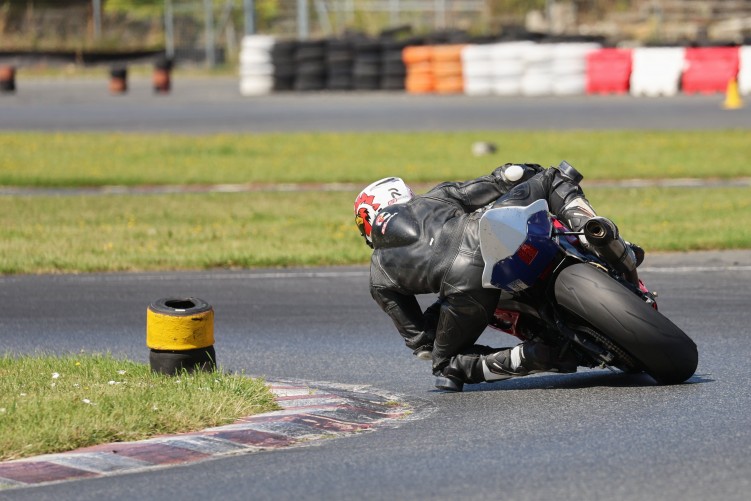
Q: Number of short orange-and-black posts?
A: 3